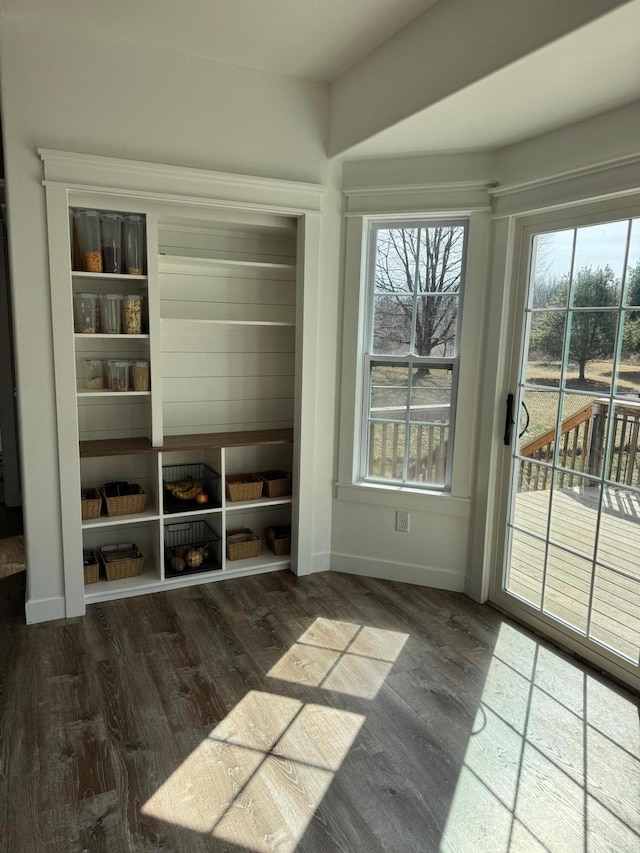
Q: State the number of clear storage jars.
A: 9